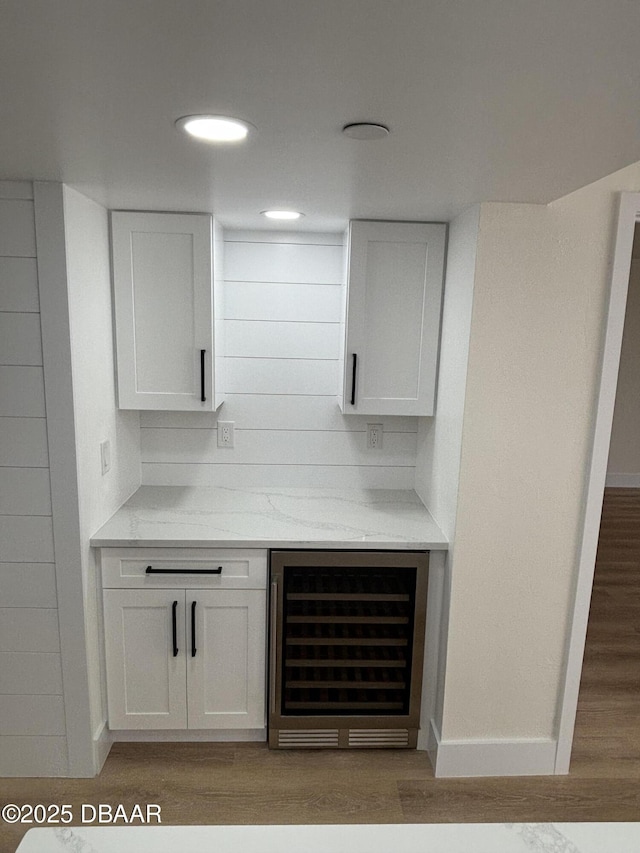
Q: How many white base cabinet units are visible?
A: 1